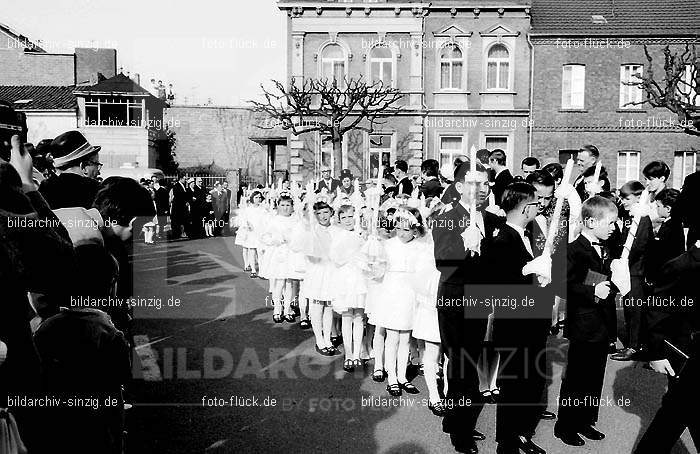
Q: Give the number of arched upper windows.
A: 4